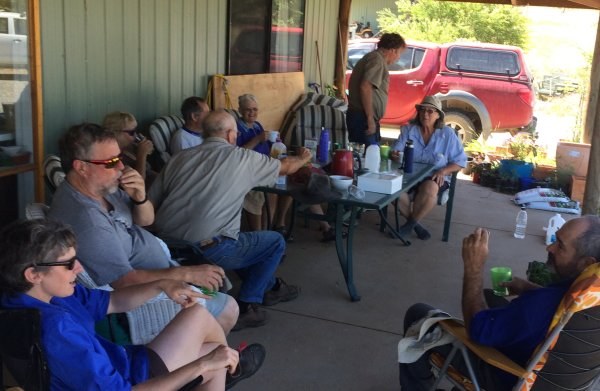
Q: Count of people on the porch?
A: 9